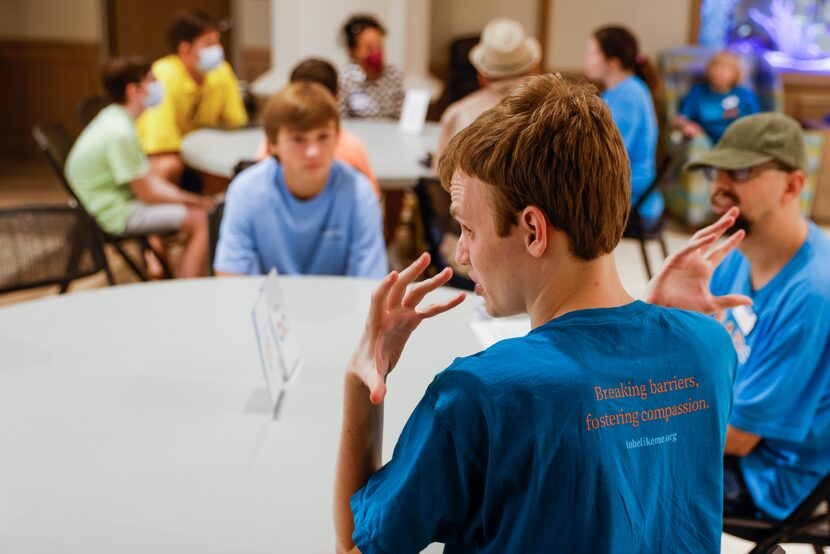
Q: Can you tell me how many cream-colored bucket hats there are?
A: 1